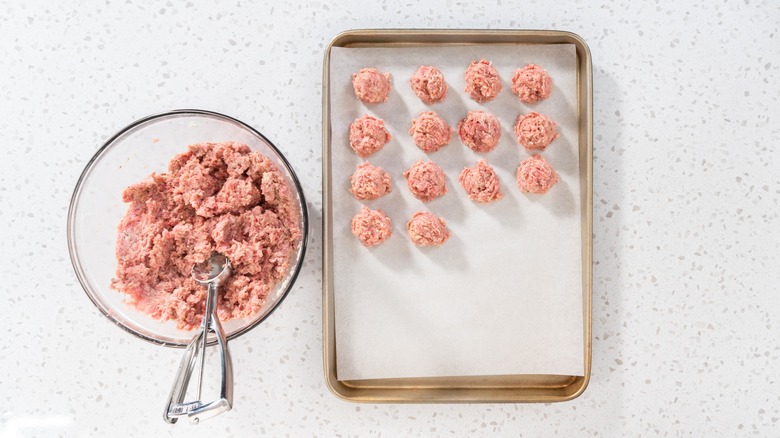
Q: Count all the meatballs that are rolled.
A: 14